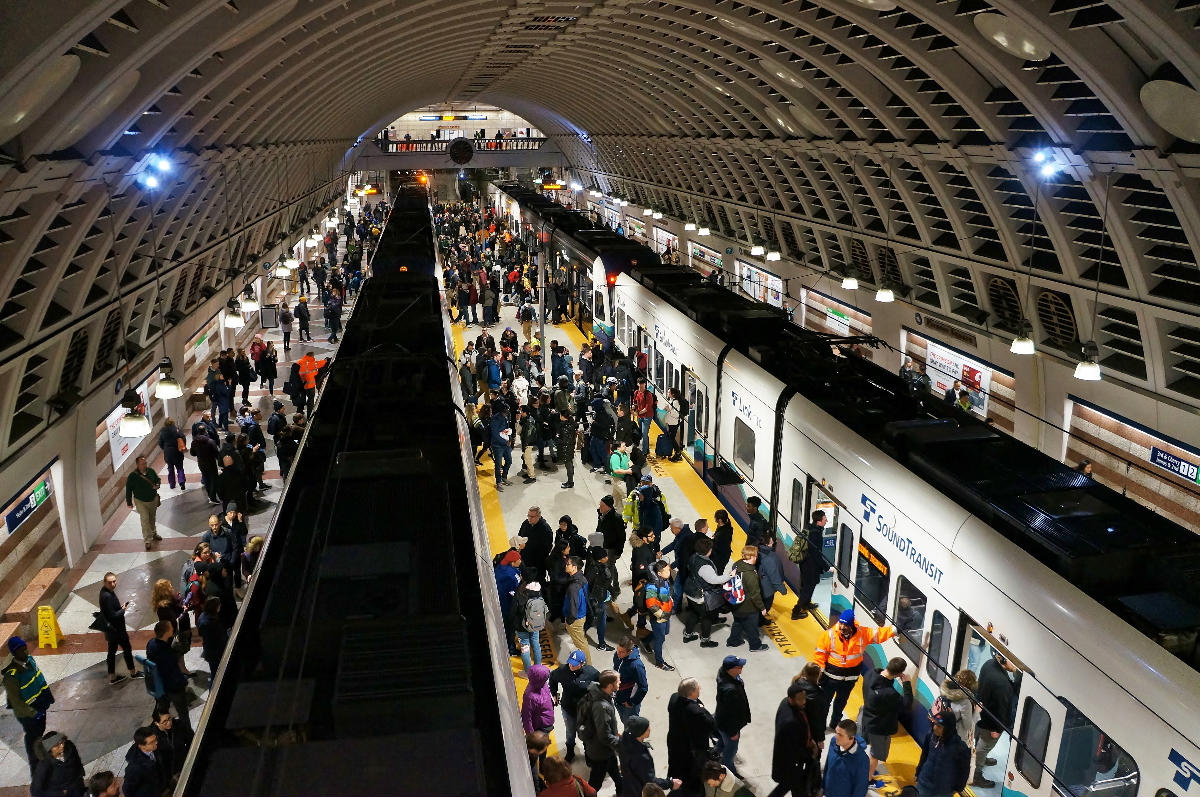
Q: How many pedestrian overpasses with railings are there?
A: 1